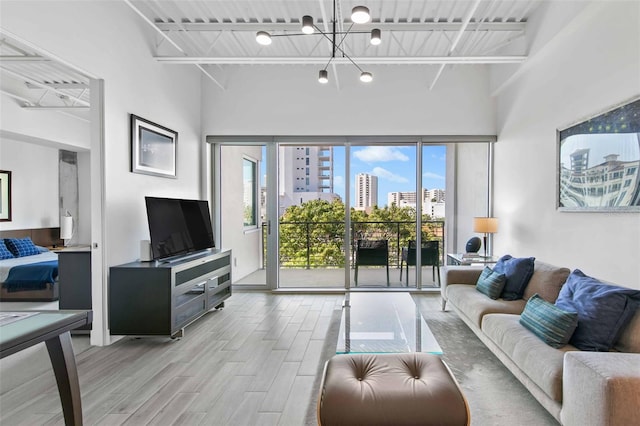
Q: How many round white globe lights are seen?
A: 6